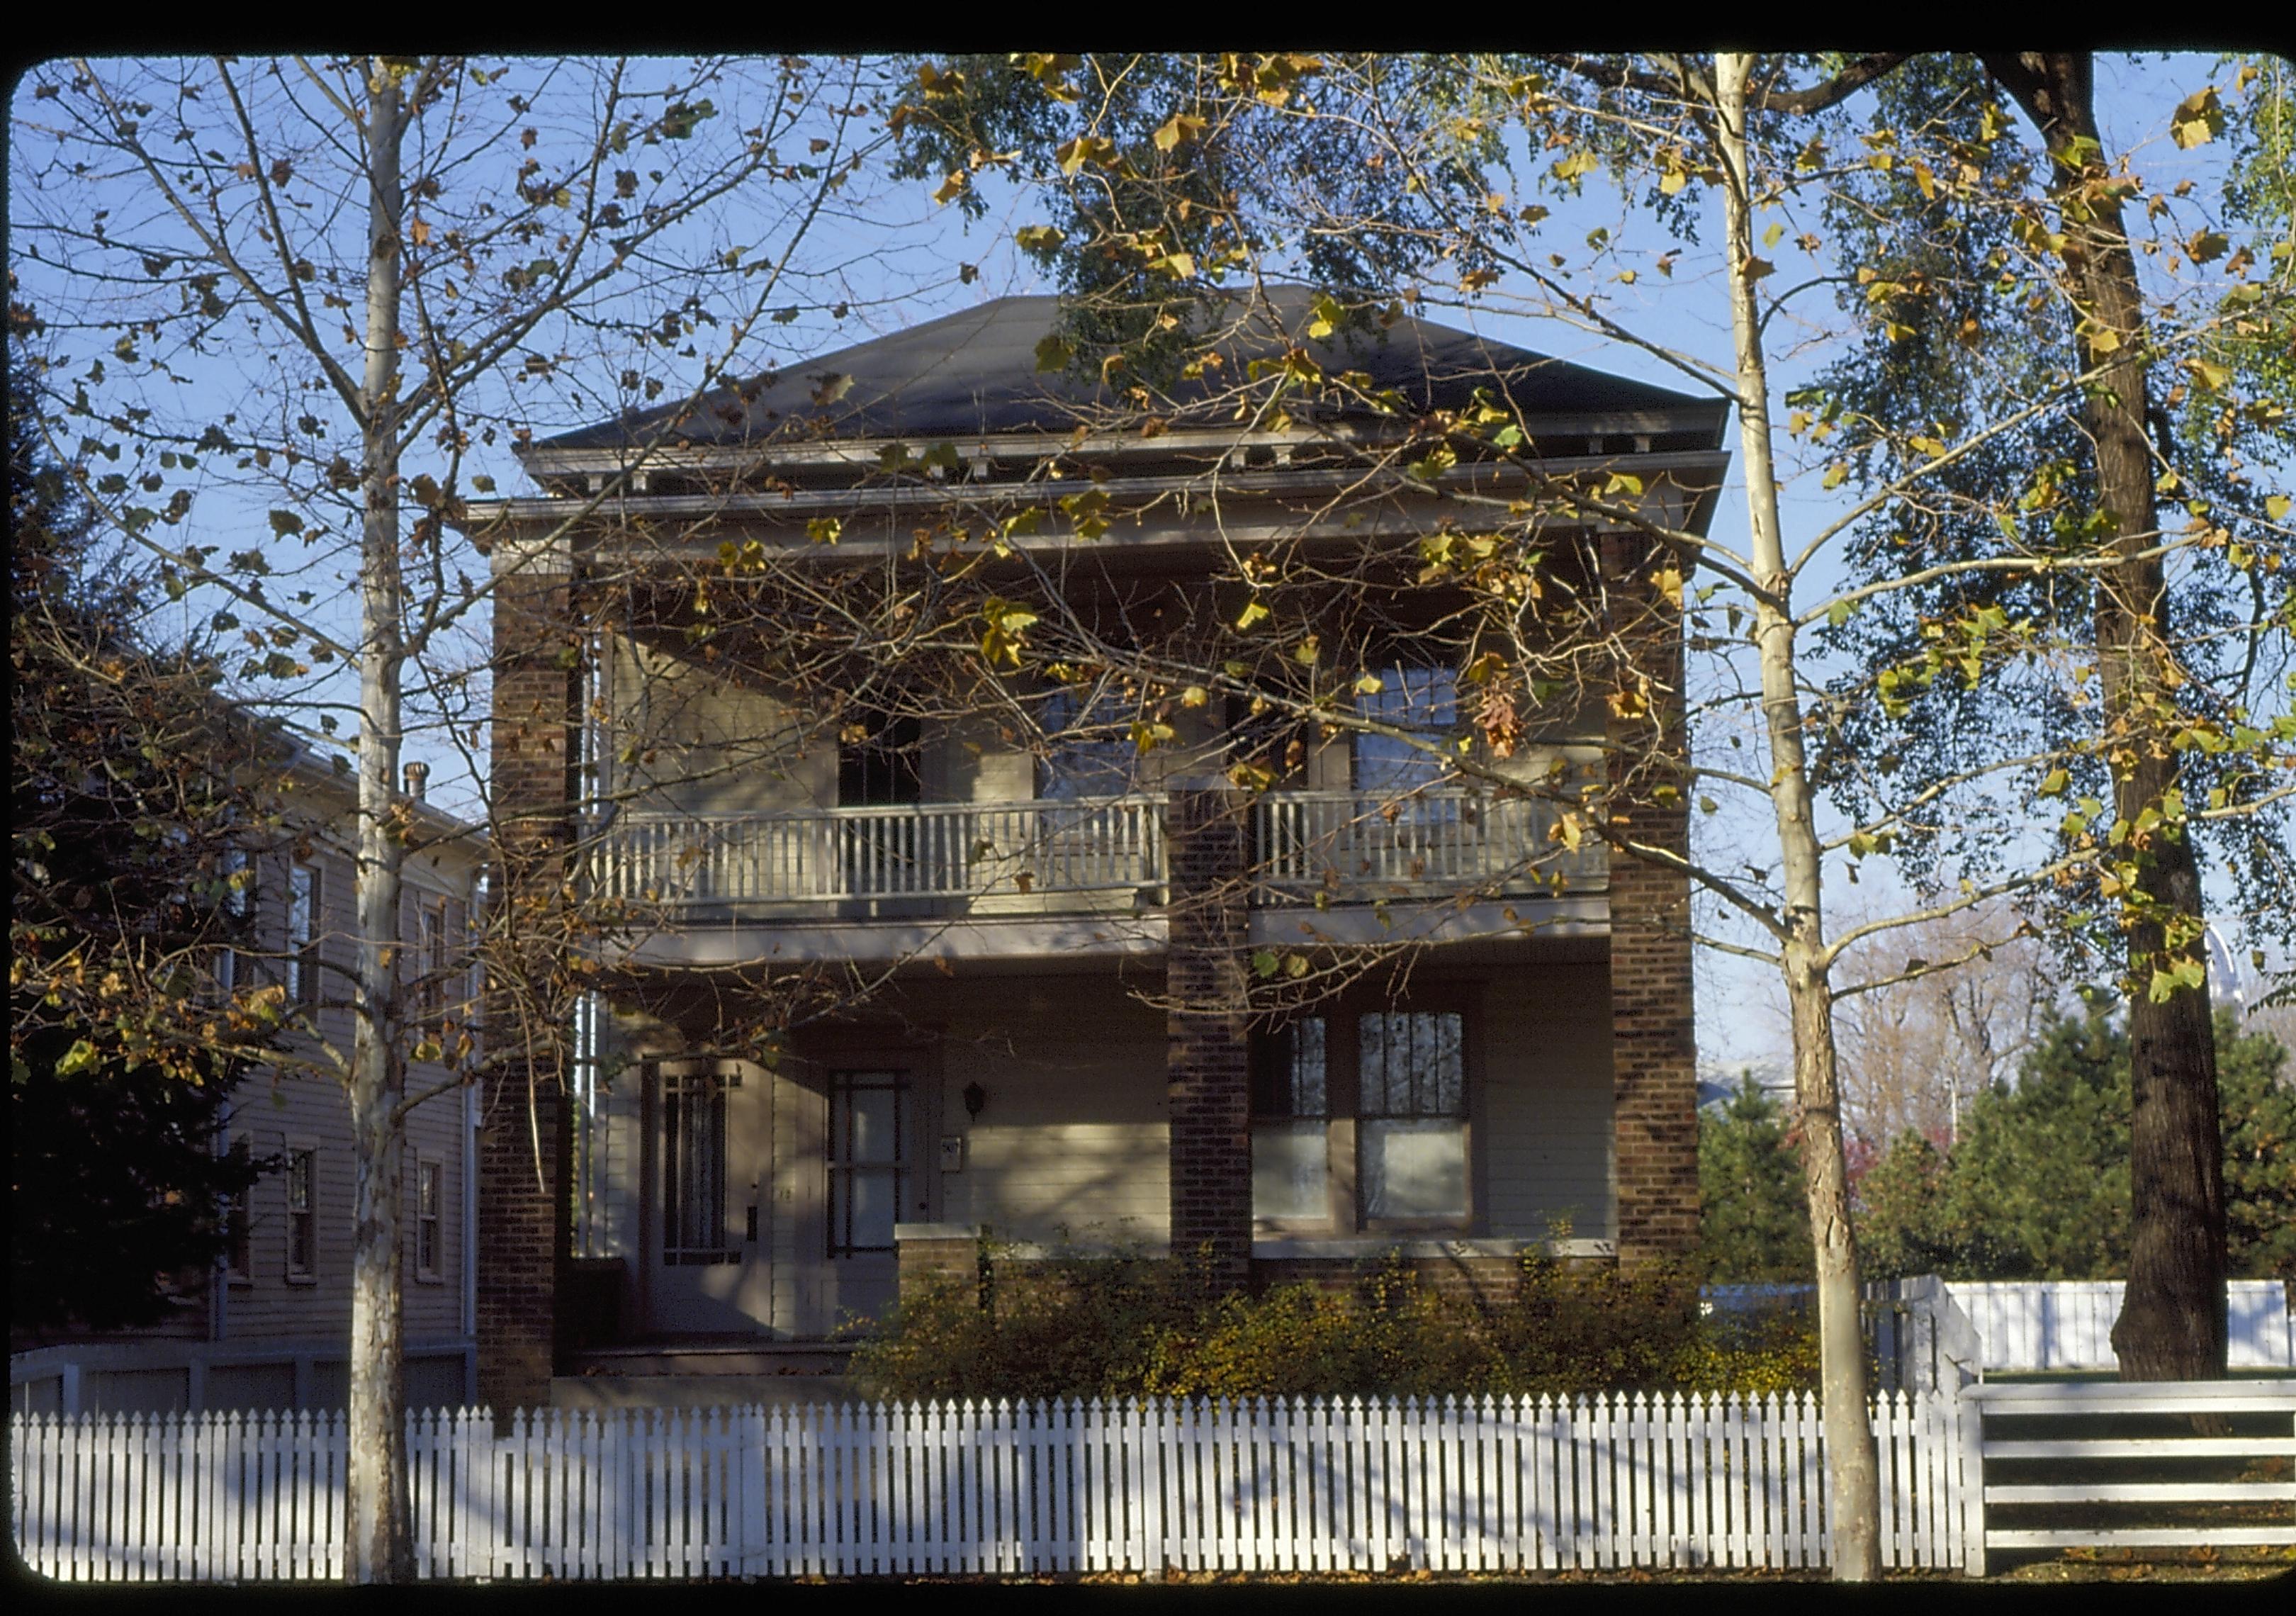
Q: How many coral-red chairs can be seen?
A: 0